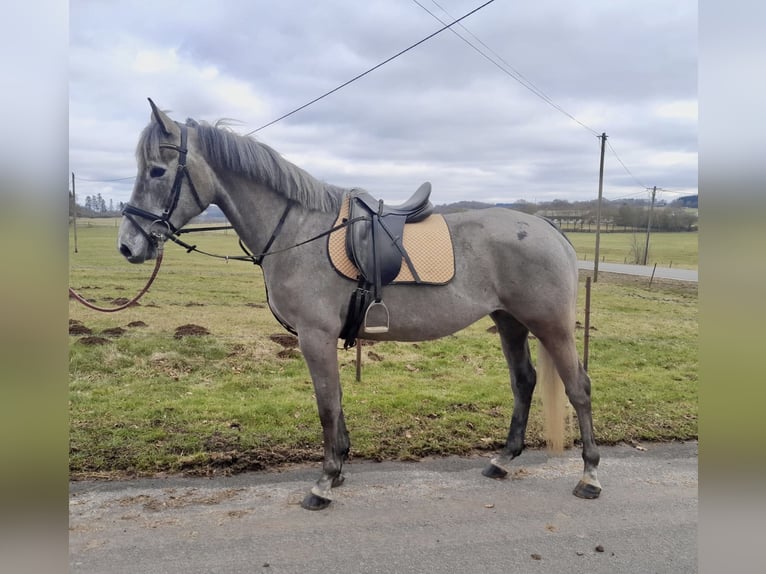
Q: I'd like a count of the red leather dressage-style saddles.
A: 0